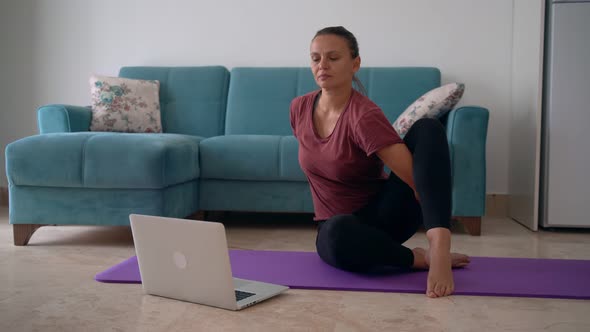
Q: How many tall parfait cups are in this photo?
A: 0